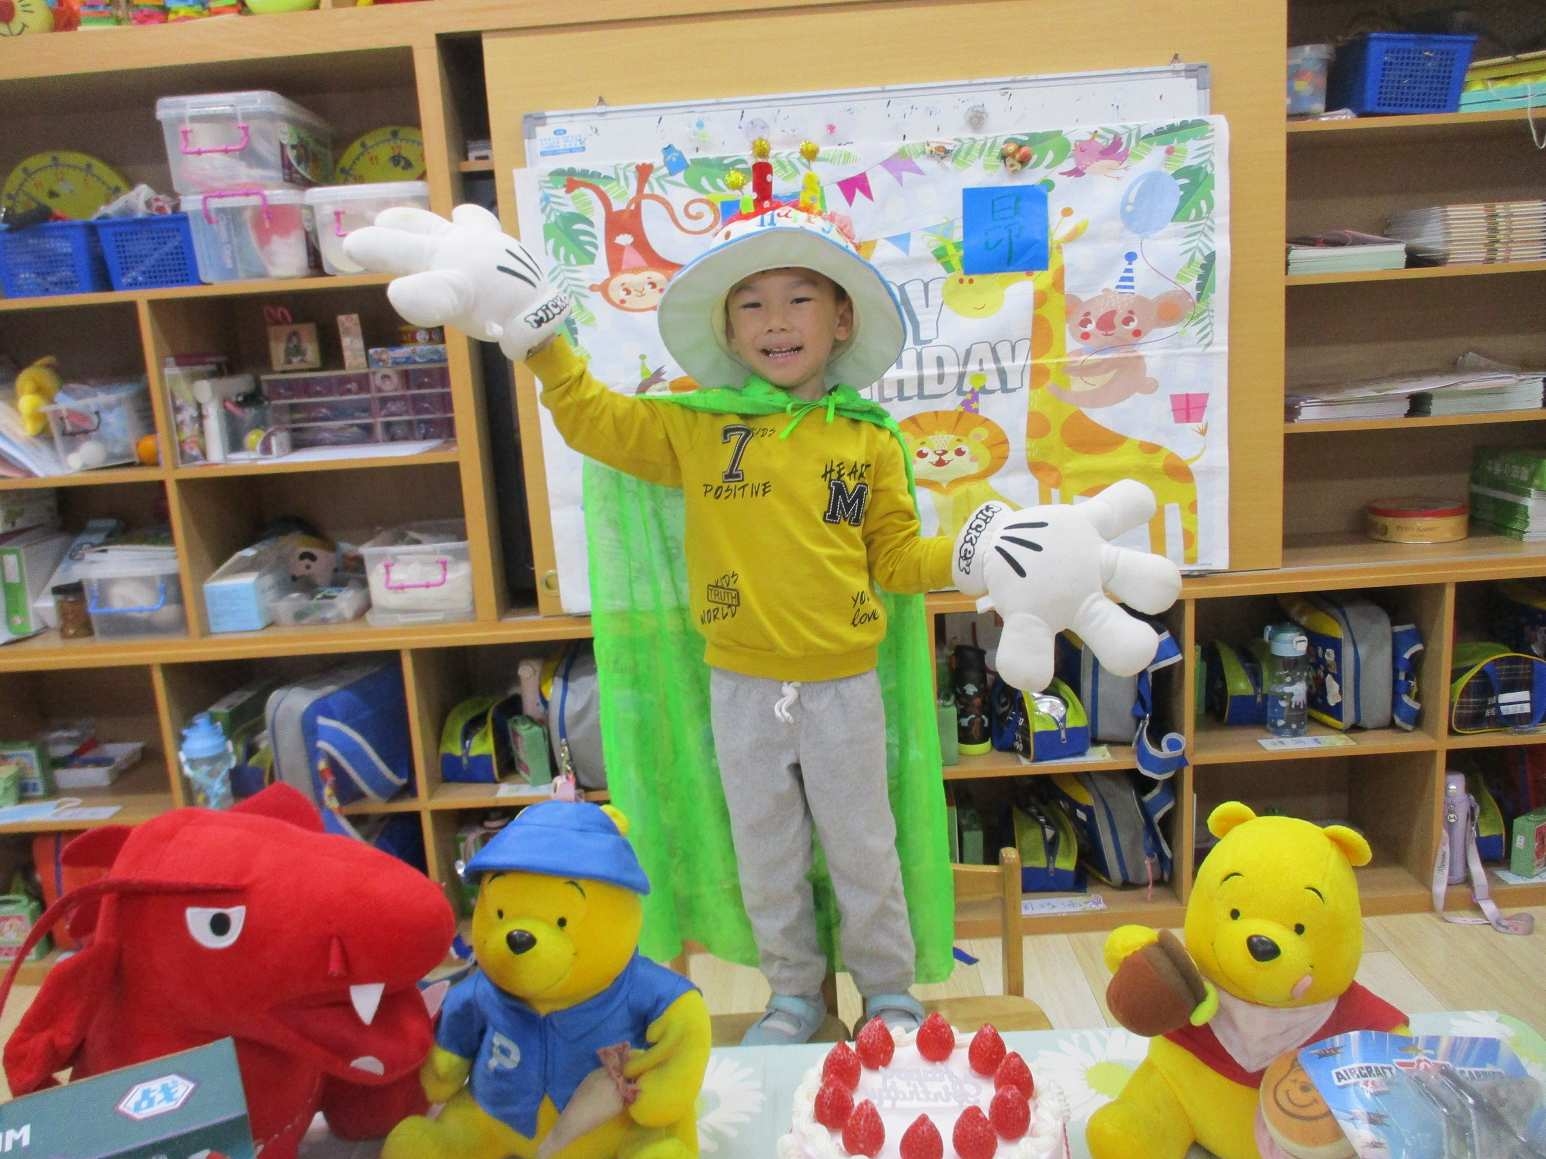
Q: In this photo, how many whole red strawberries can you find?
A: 10